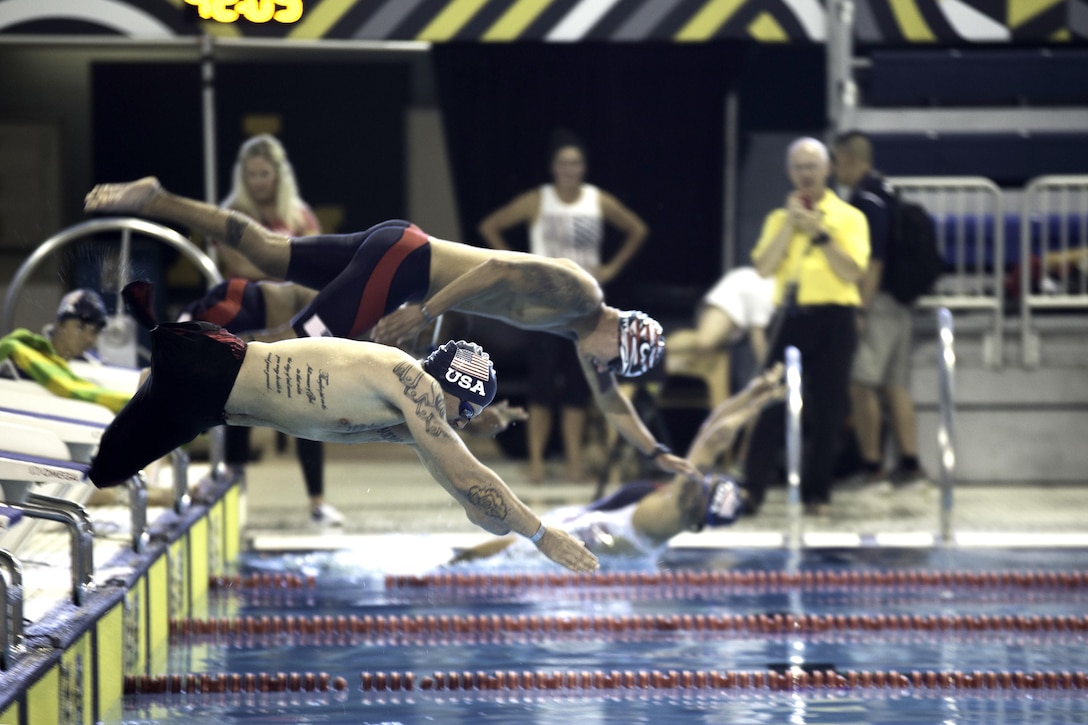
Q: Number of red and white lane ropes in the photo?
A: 3